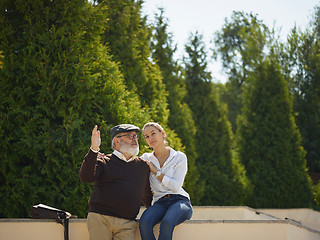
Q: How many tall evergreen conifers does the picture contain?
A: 5